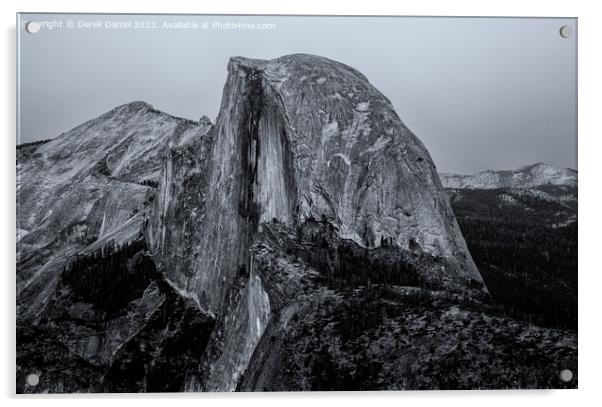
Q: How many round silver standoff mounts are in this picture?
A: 4